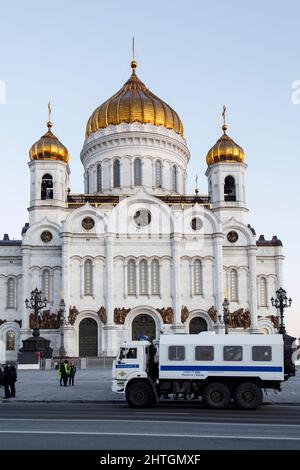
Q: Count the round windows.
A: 5